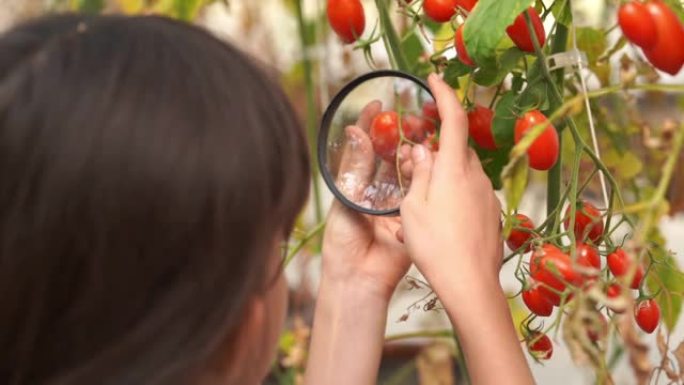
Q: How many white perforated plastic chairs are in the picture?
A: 0